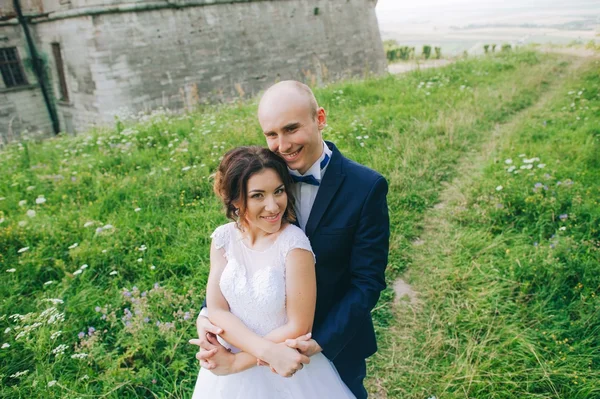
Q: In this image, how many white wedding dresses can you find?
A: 1